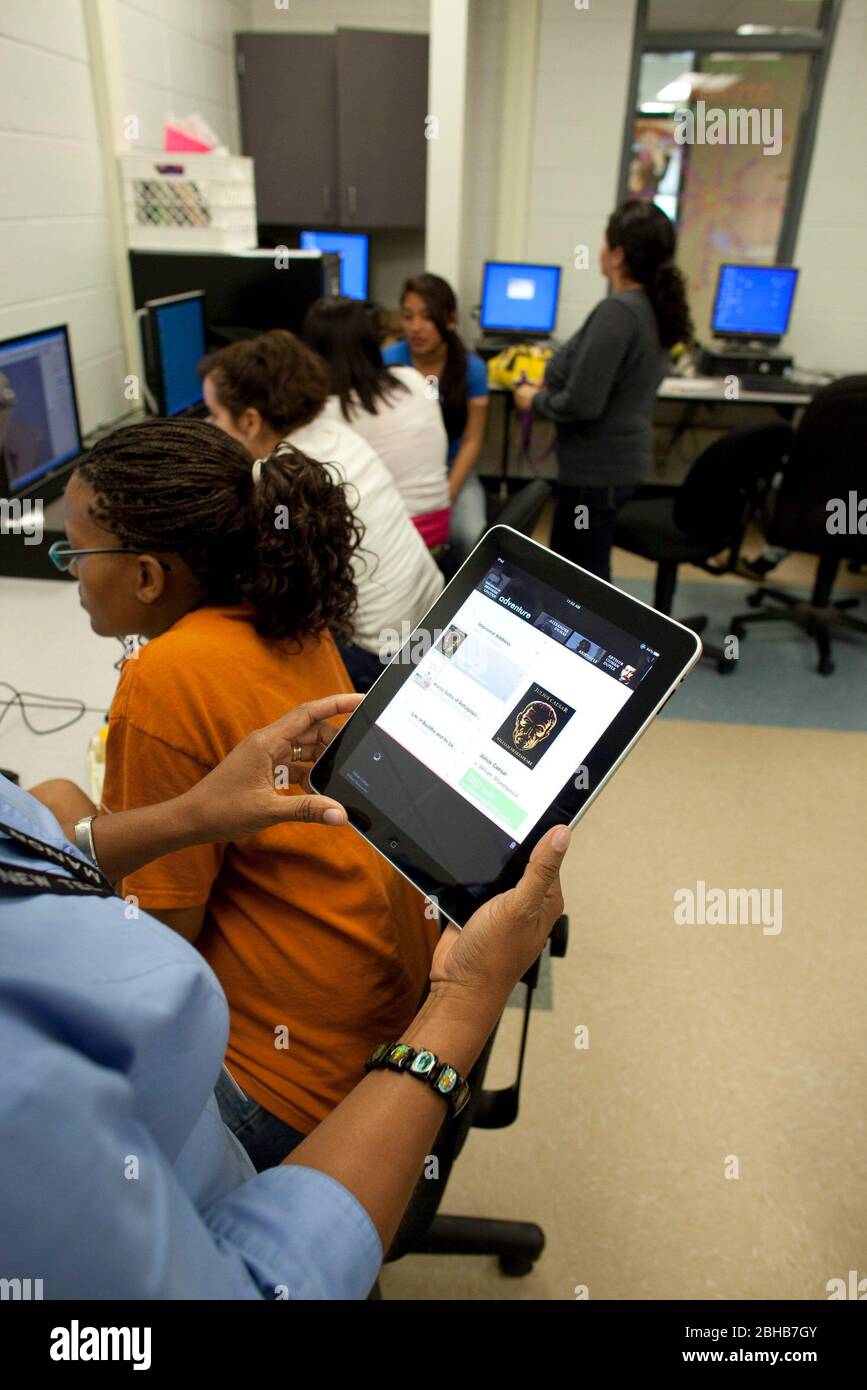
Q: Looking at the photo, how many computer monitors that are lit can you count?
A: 5